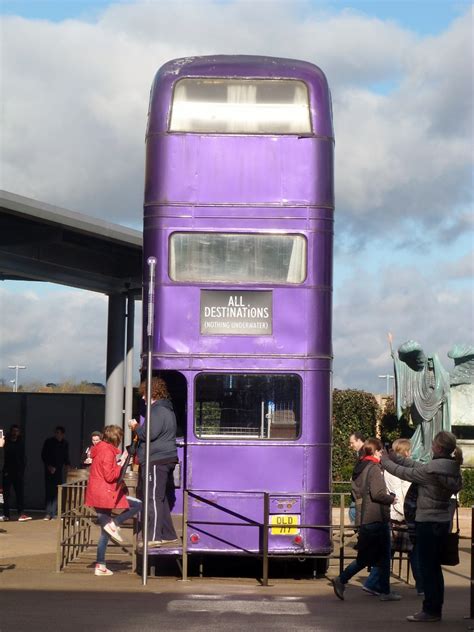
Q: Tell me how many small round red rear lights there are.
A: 2